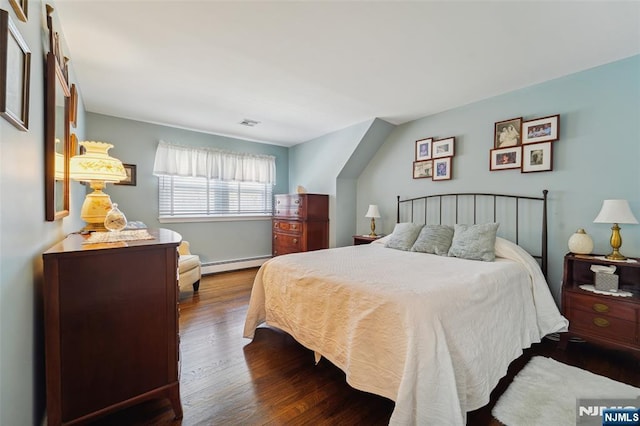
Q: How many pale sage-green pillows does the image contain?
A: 3